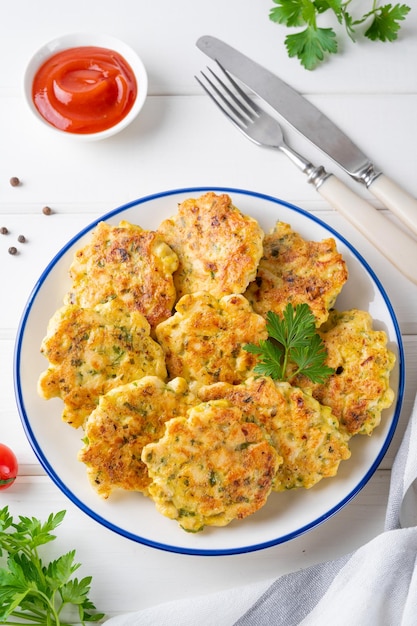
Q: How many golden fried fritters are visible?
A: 9